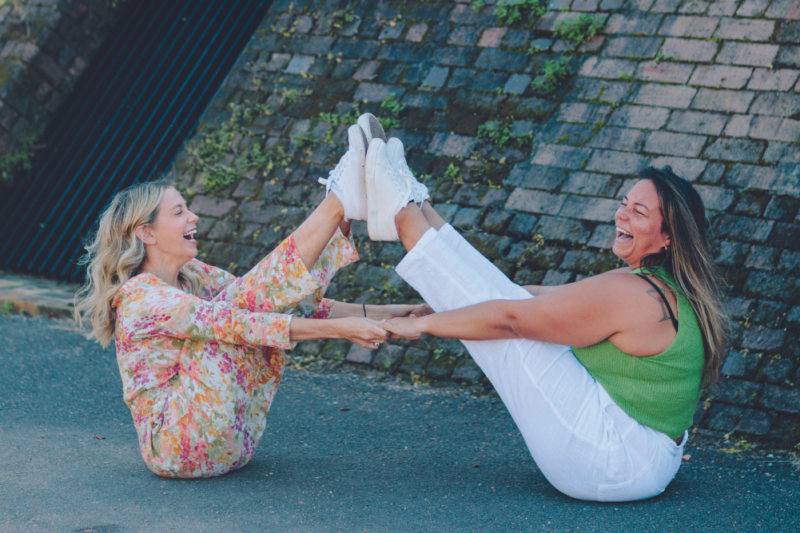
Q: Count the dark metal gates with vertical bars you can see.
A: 1